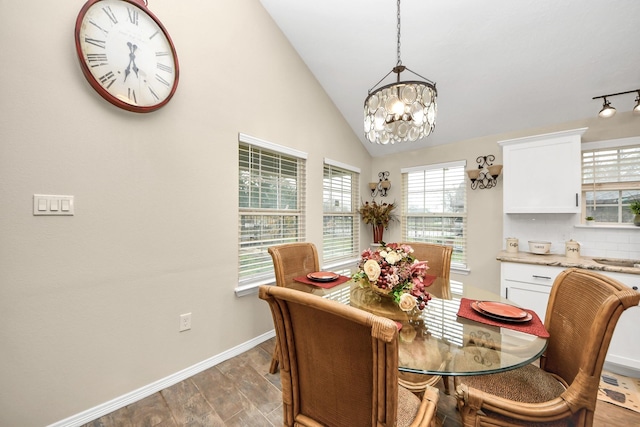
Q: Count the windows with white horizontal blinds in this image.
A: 4